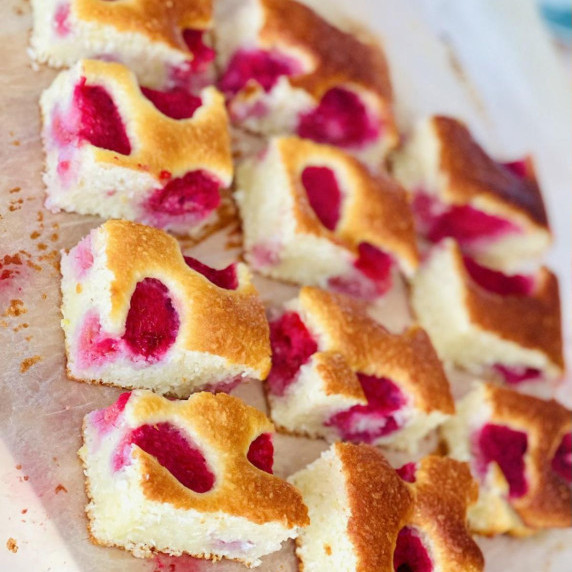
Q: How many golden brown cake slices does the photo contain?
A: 11